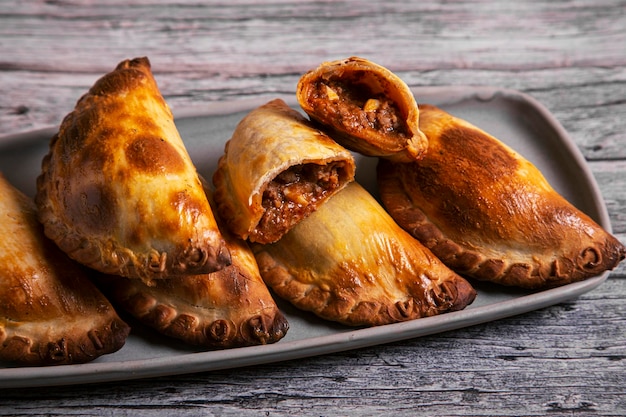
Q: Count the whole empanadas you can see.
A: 5